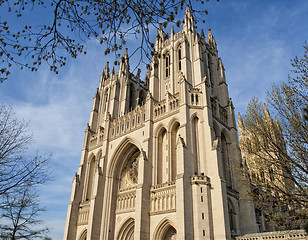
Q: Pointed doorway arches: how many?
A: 3